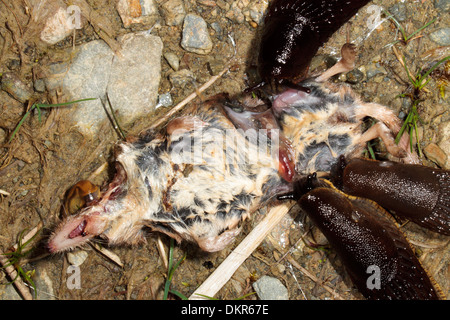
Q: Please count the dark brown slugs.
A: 3